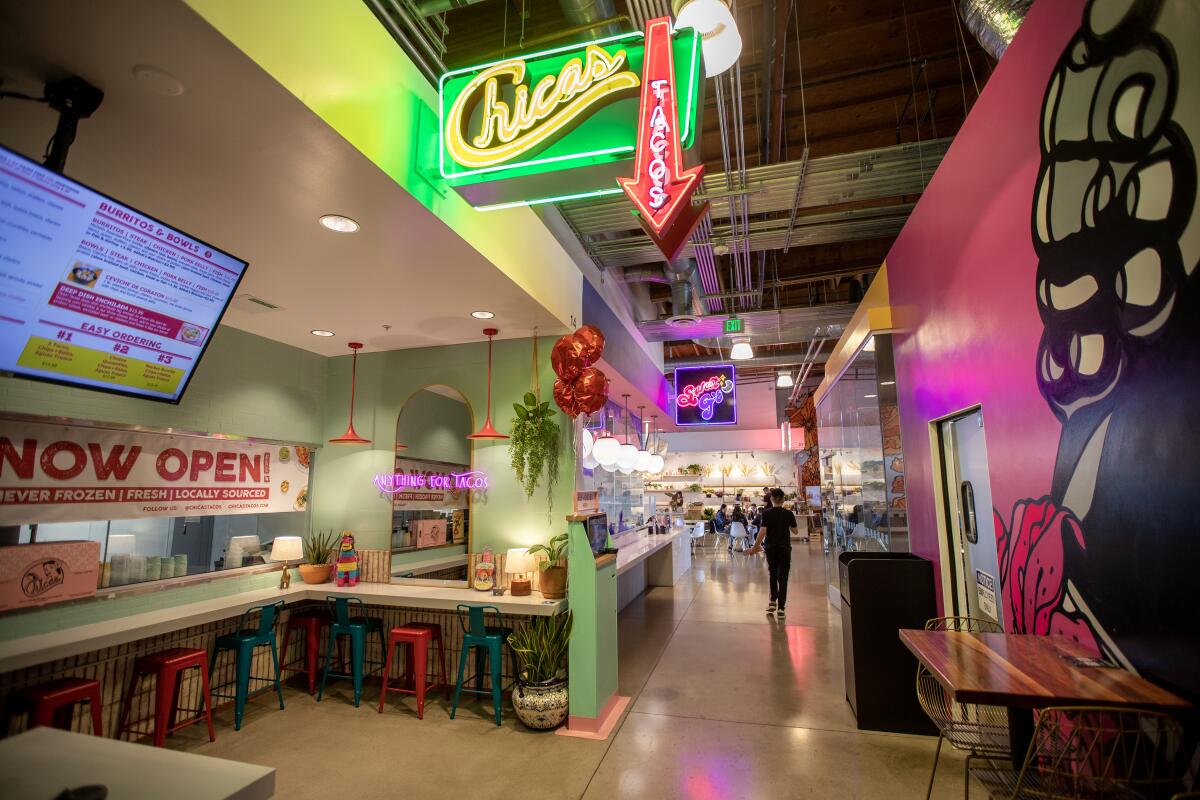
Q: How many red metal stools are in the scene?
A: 4